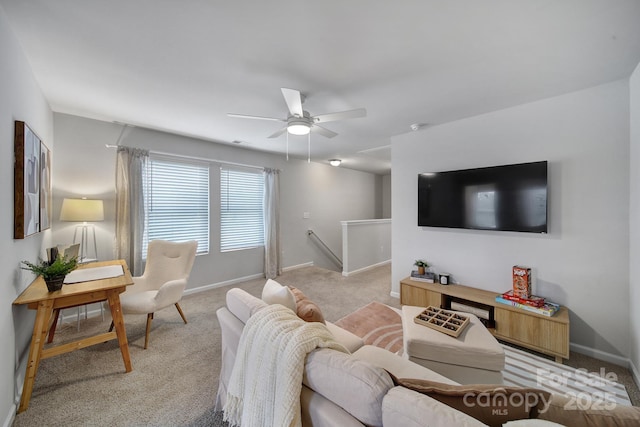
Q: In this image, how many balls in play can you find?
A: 0